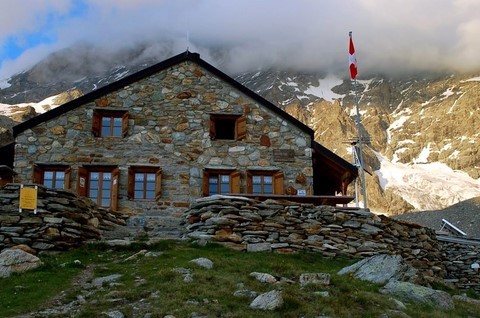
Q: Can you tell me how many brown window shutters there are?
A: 14